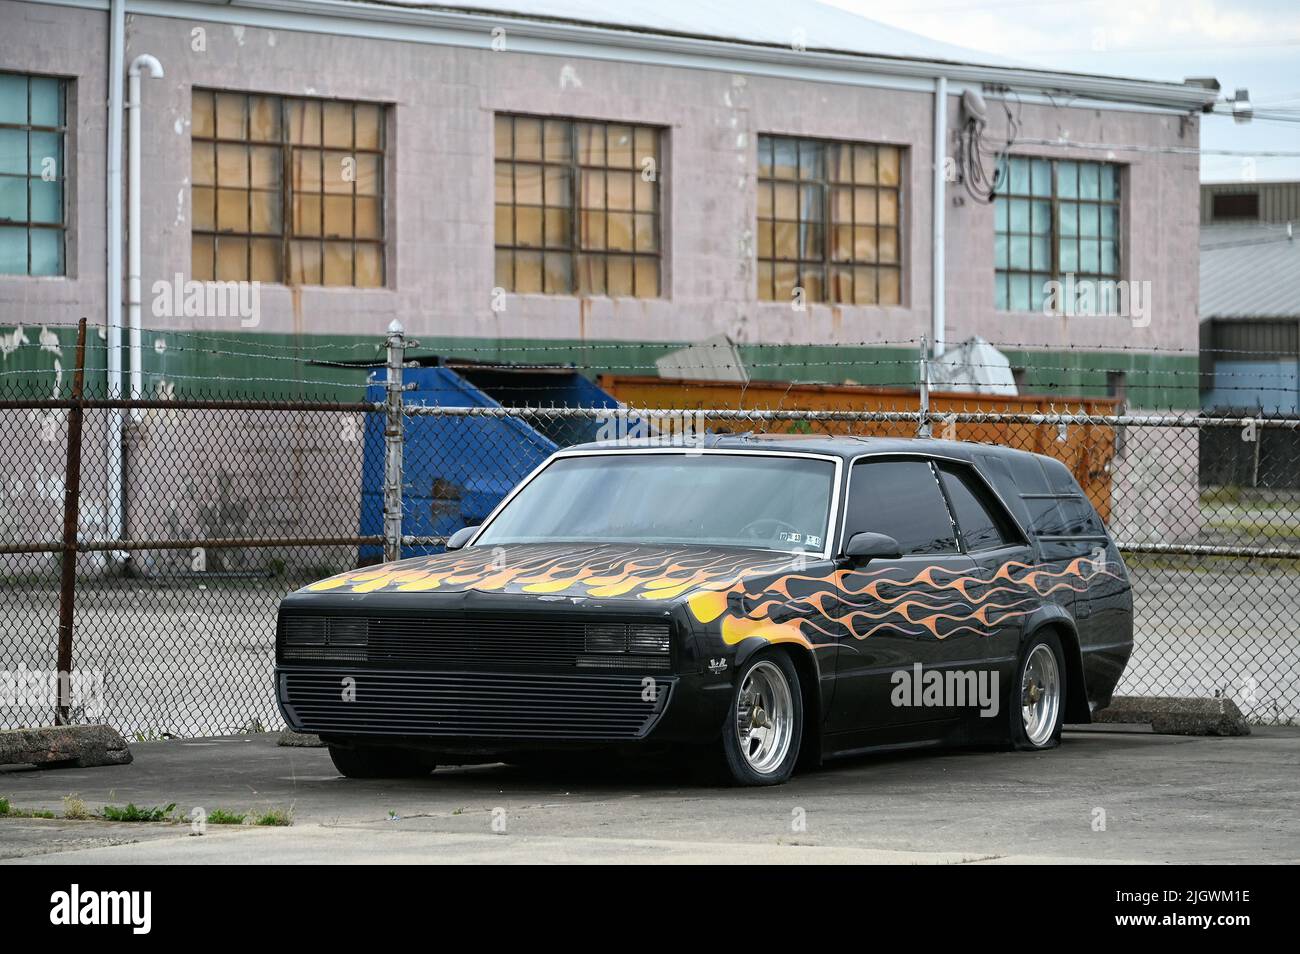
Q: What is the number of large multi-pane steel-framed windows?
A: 5